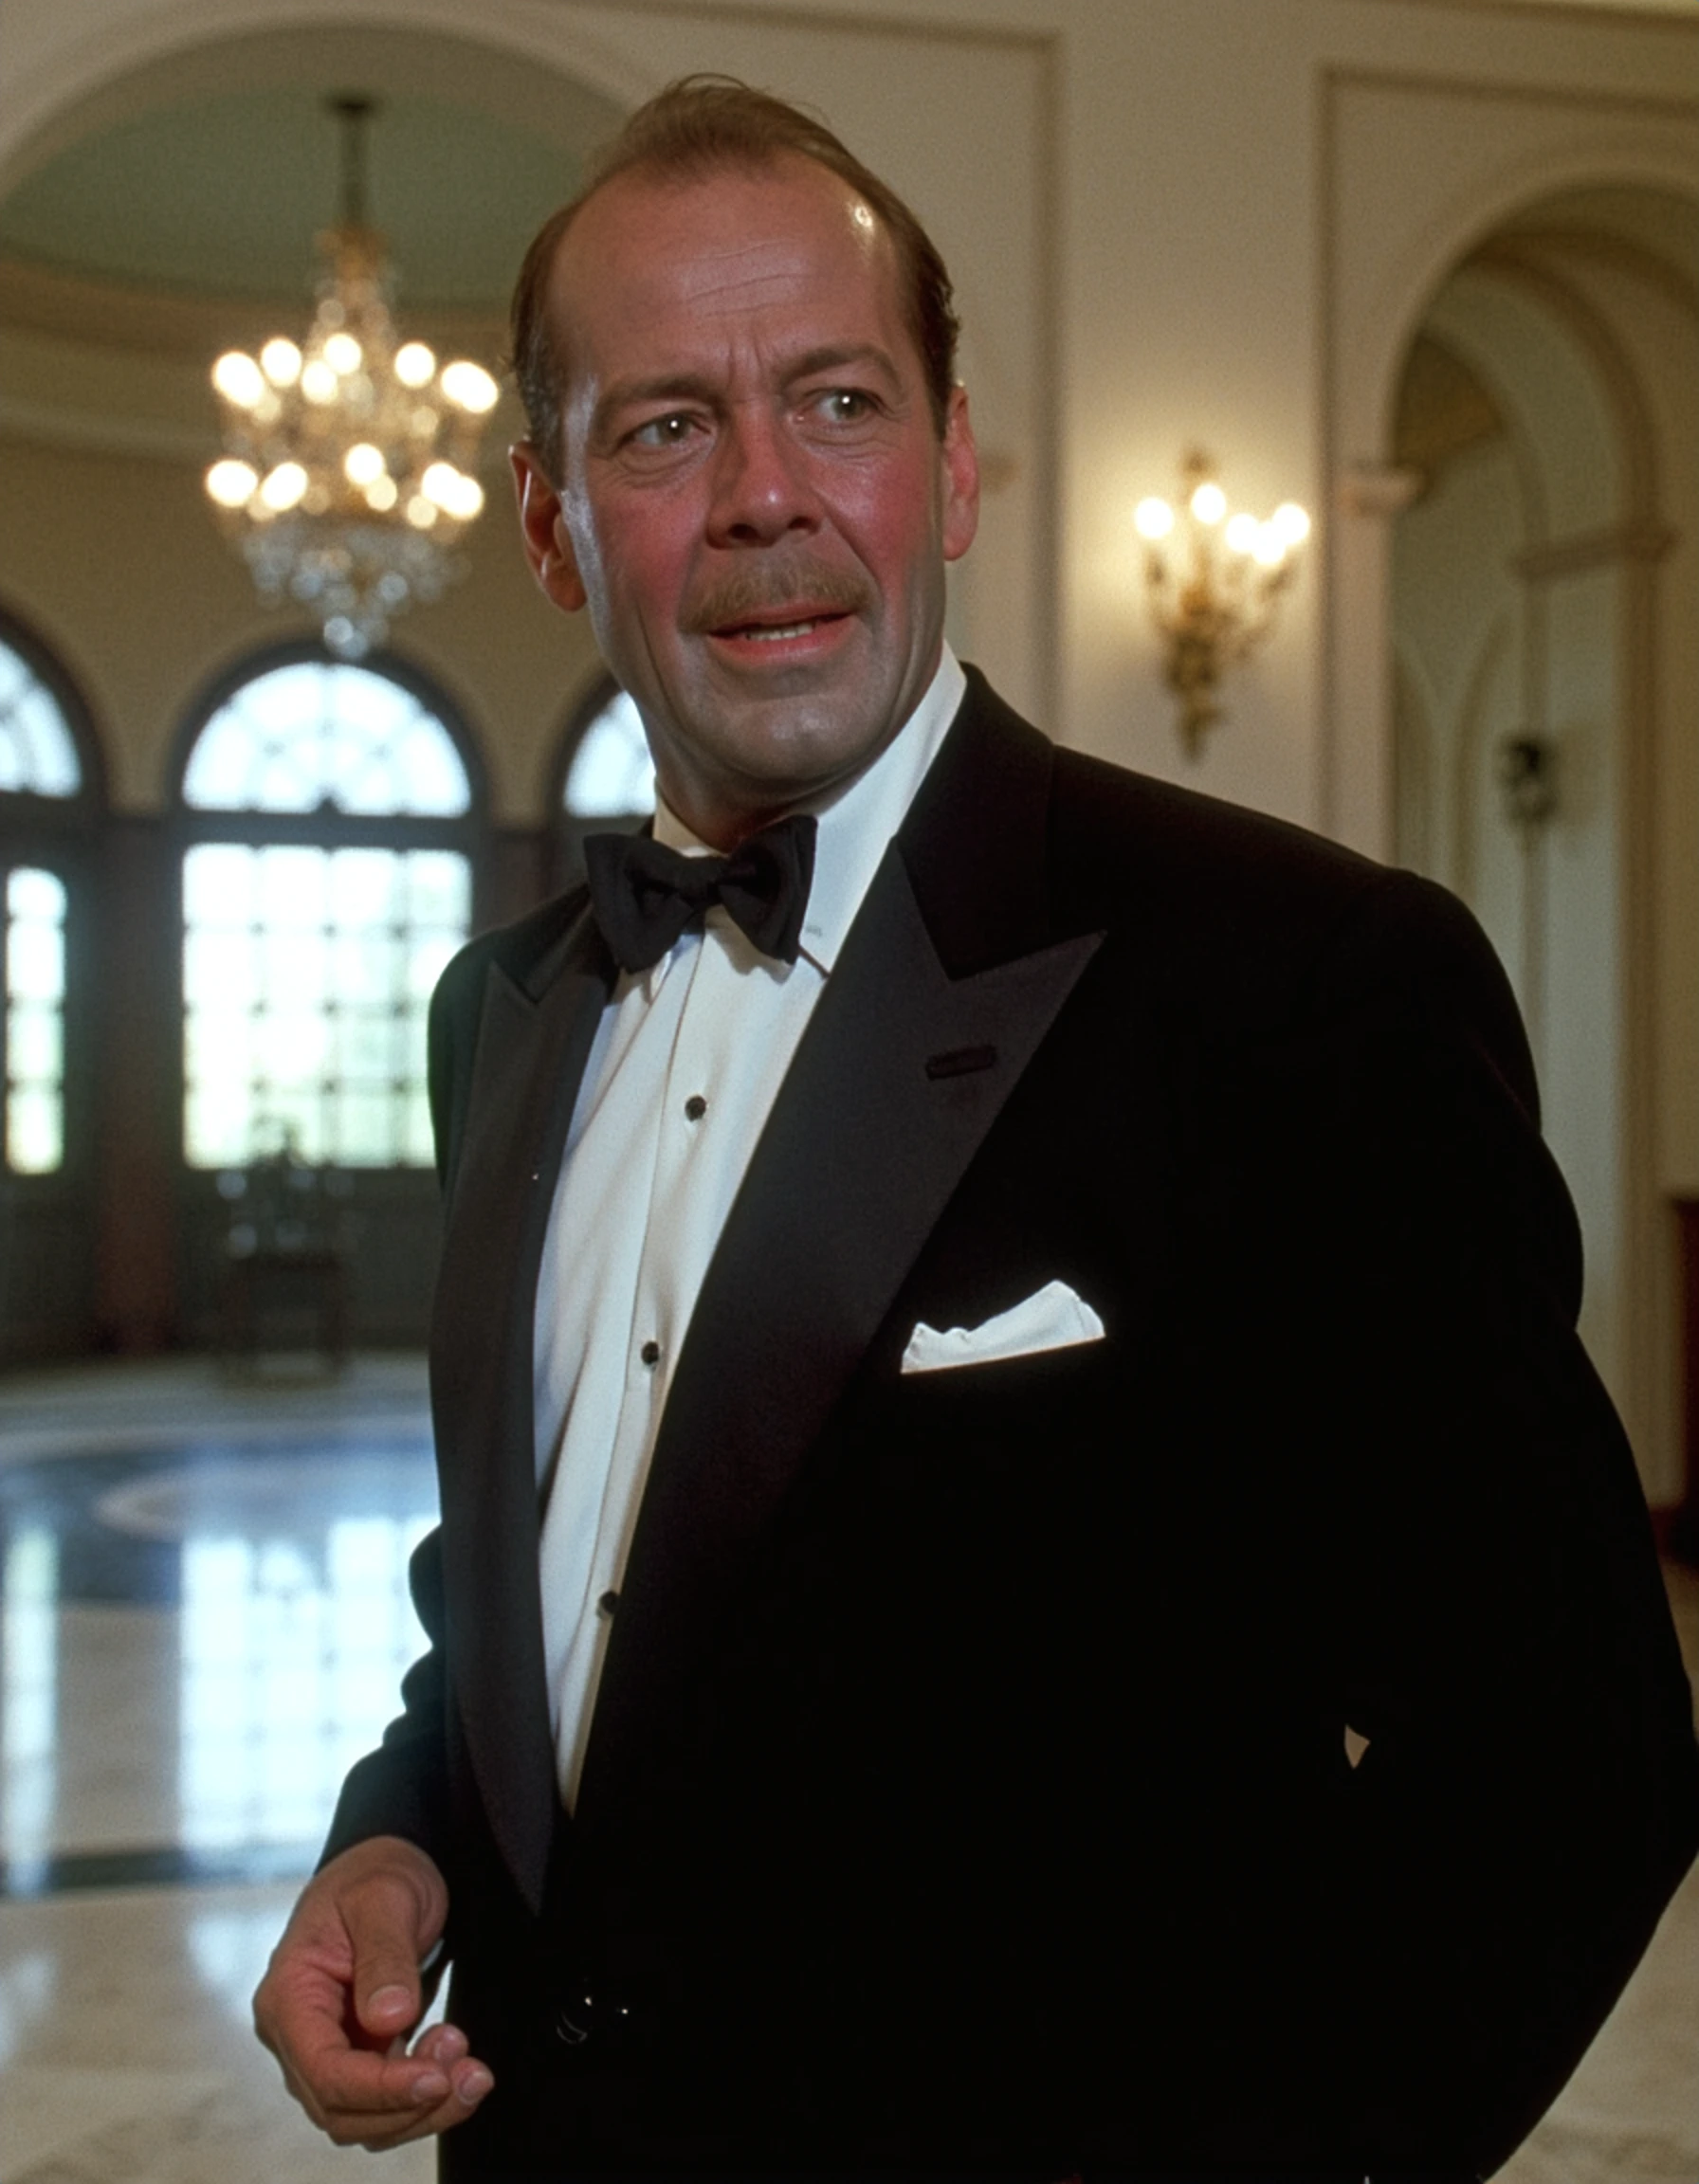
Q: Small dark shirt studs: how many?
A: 3